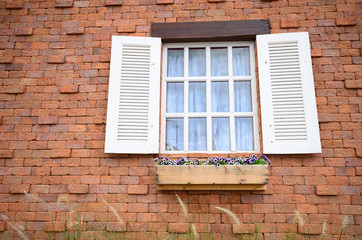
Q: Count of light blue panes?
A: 12